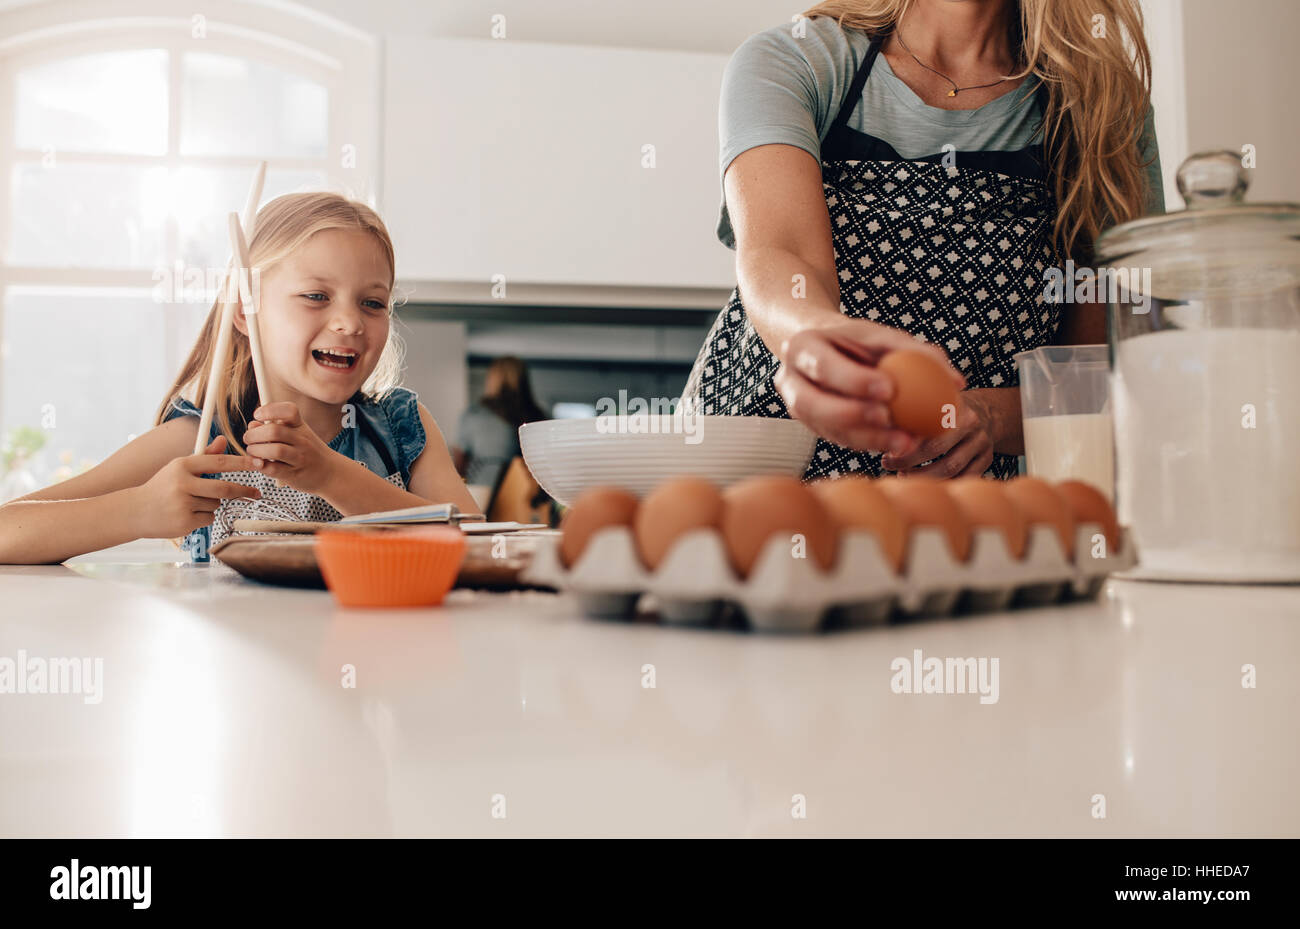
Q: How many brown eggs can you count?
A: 9